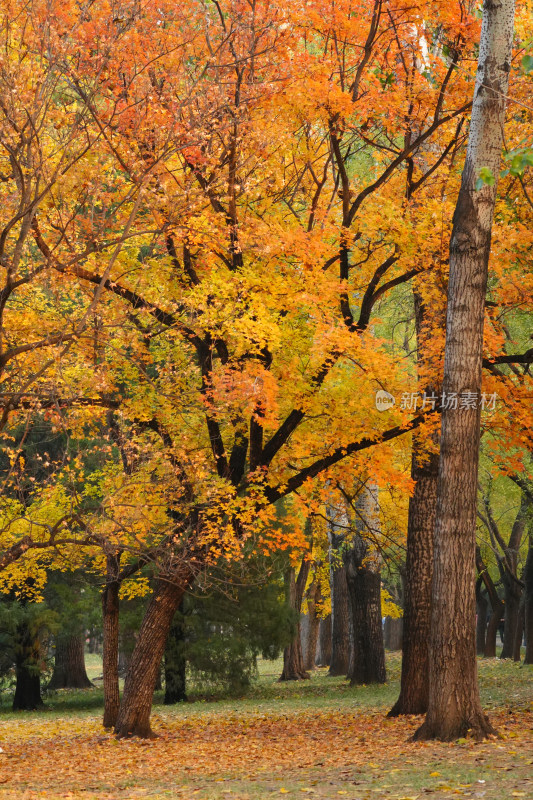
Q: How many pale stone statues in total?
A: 0